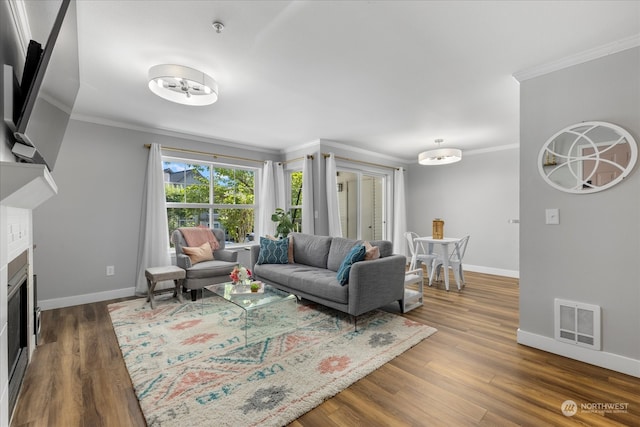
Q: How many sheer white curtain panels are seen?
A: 6